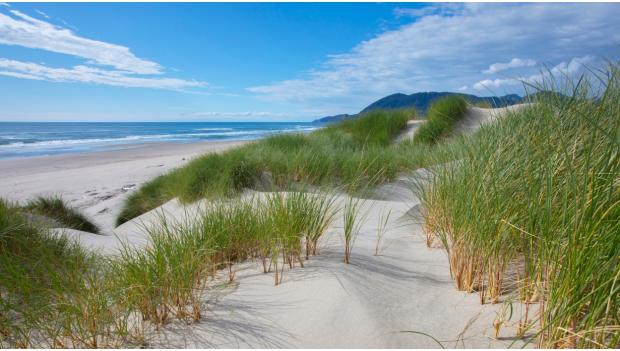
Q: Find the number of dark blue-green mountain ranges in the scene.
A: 1